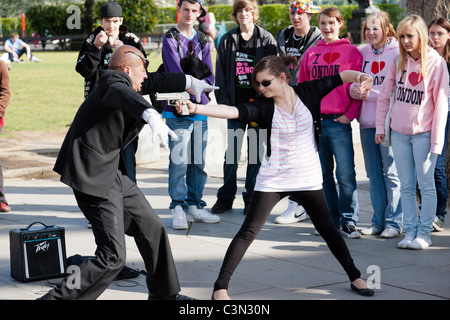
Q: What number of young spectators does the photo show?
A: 8